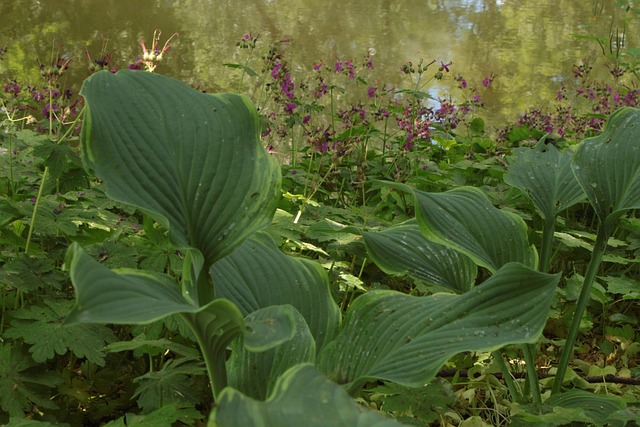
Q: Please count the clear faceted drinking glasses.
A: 0